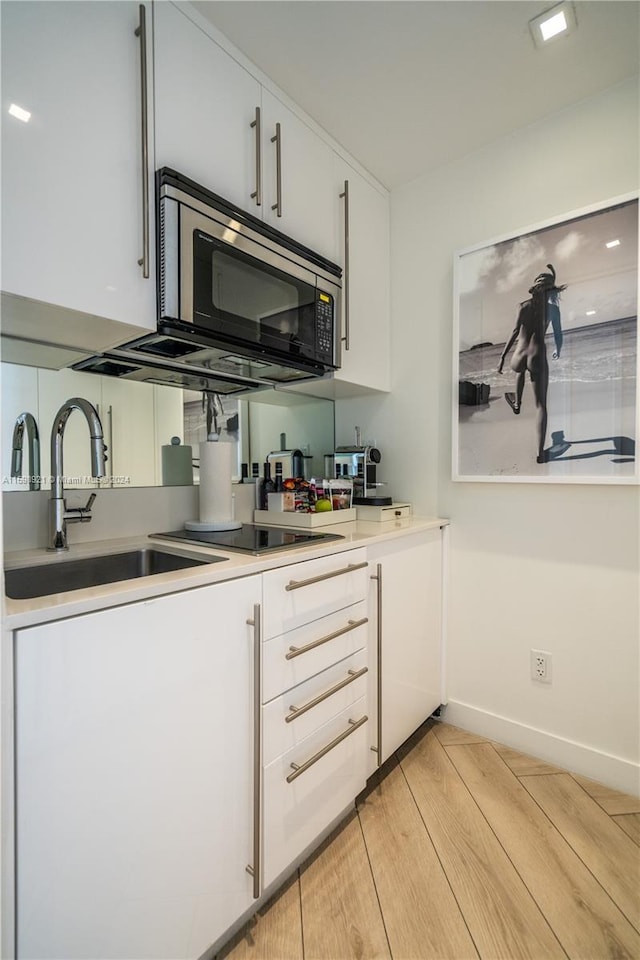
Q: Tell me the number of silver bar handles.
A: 10